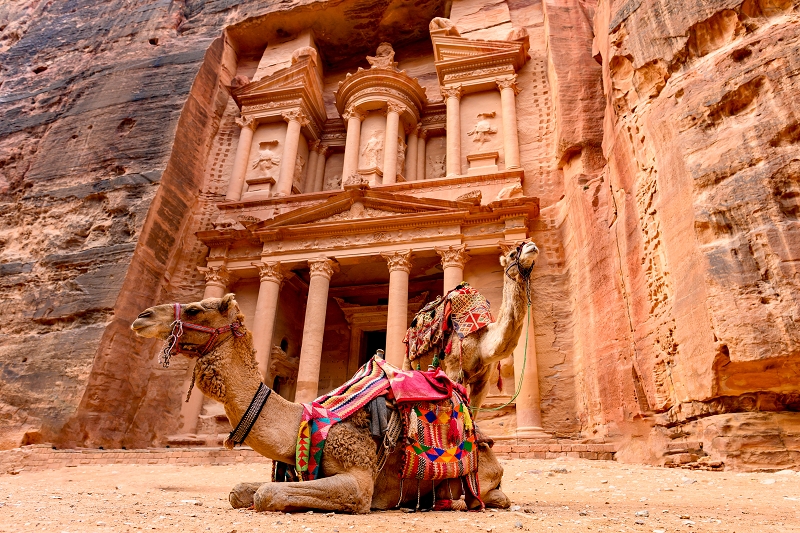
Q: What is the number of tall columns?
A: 6